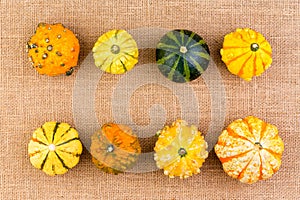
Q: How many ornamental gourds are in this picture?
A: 8